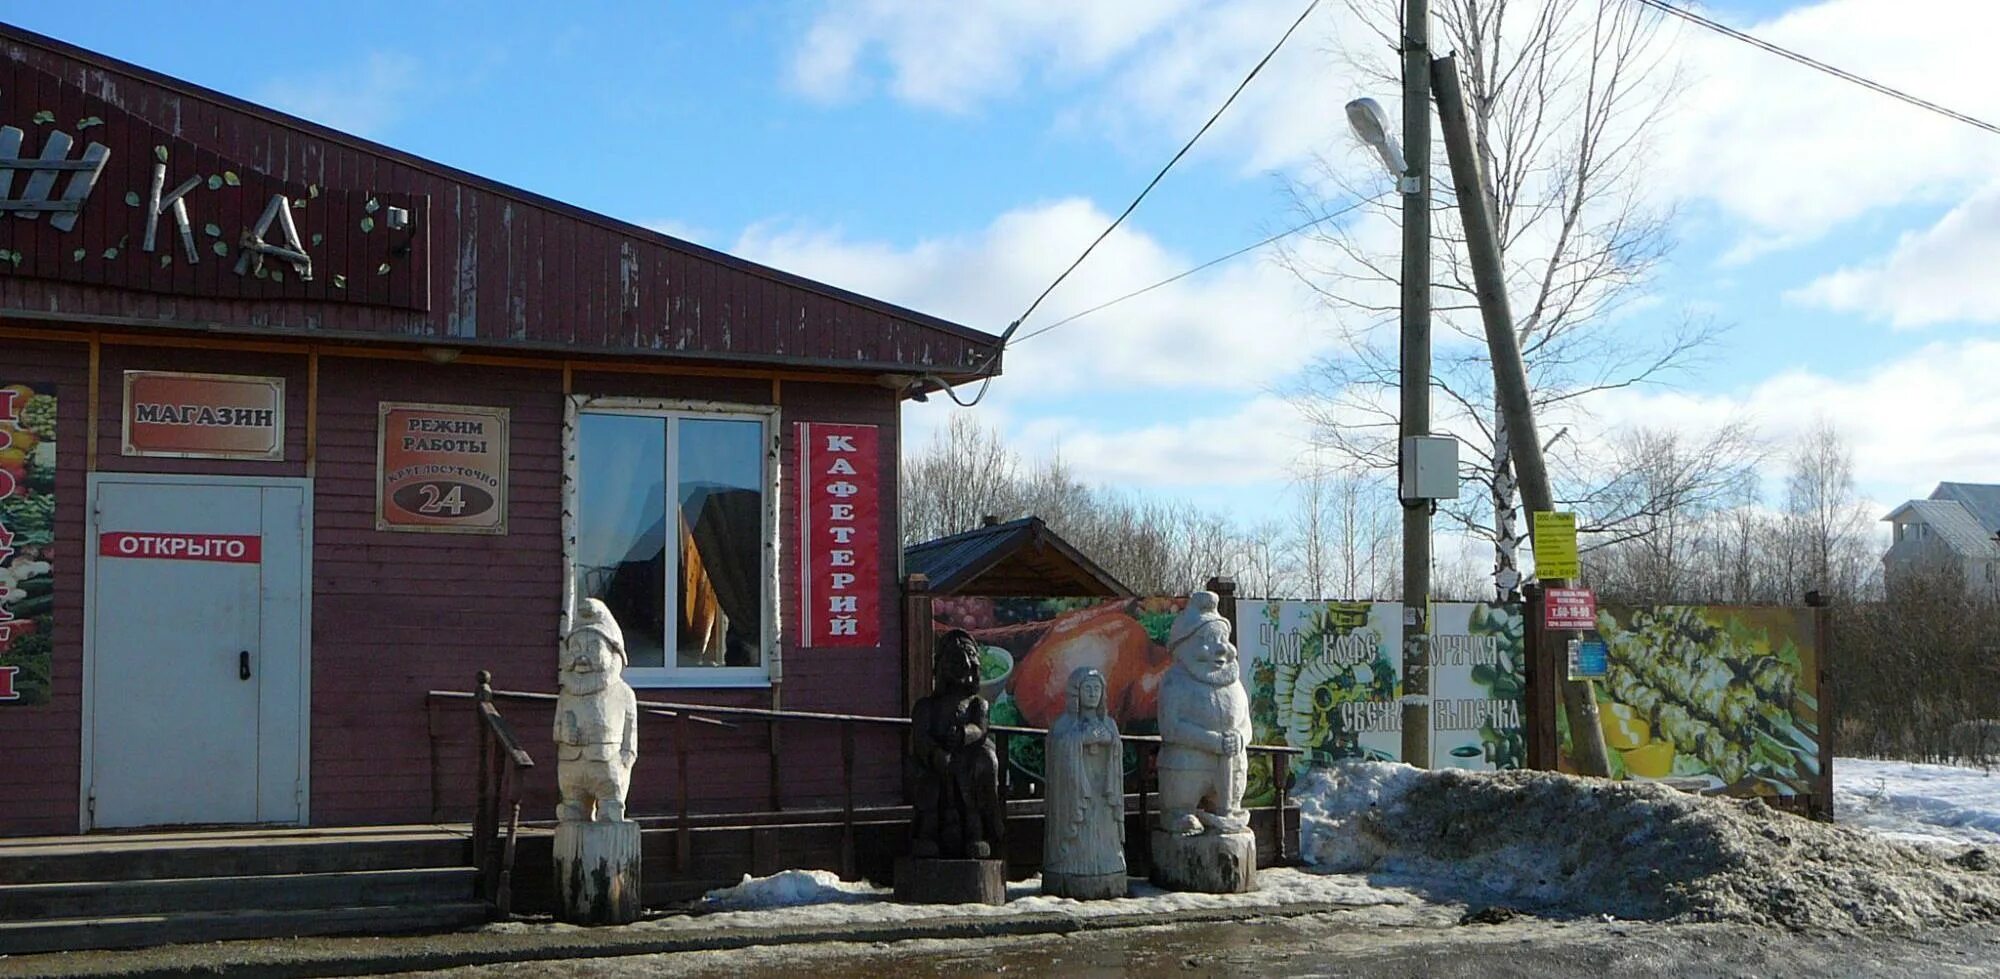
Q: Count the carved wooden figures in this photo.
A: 4